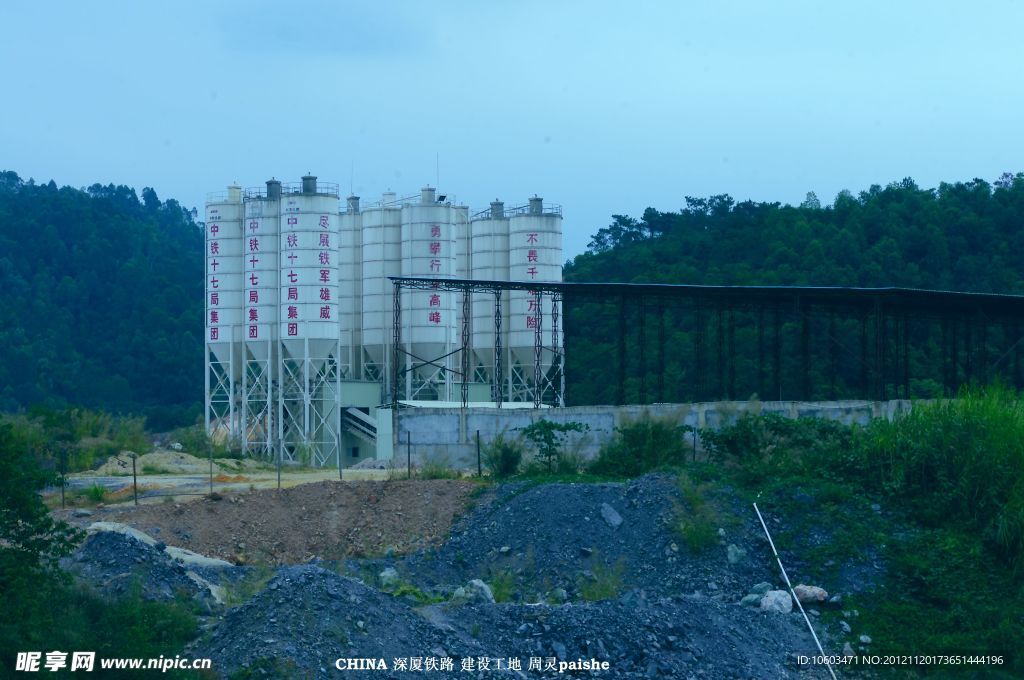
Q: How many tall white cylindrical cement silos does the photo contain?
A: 9